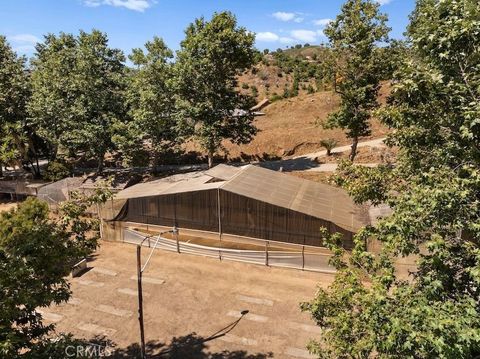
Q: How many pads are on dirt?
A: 13